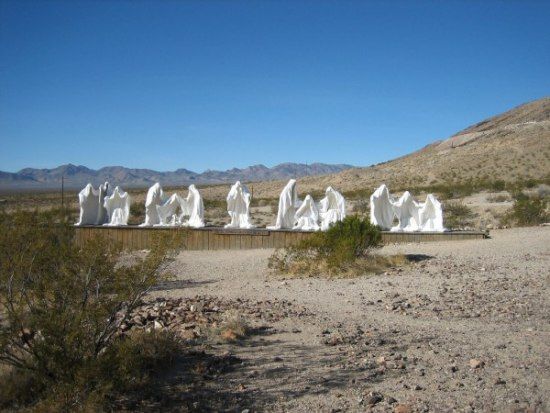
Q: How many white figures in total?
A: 13